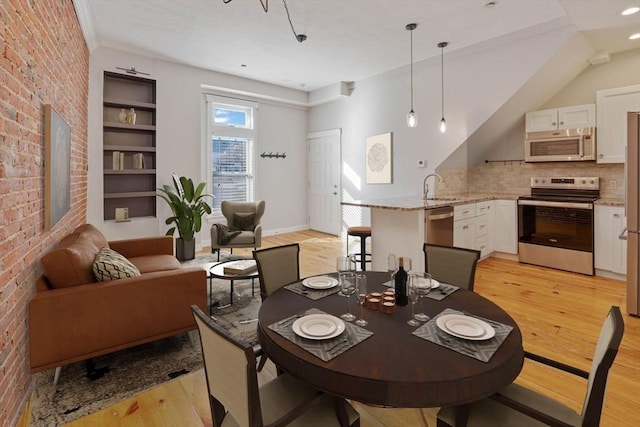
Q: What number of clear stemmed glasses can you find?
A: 8